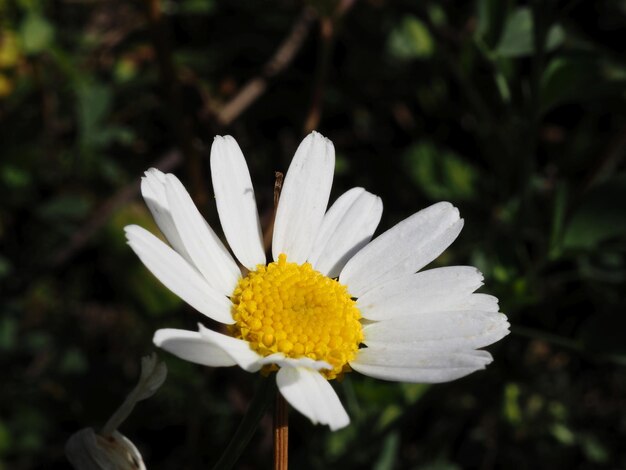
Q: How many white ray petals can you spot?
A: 15